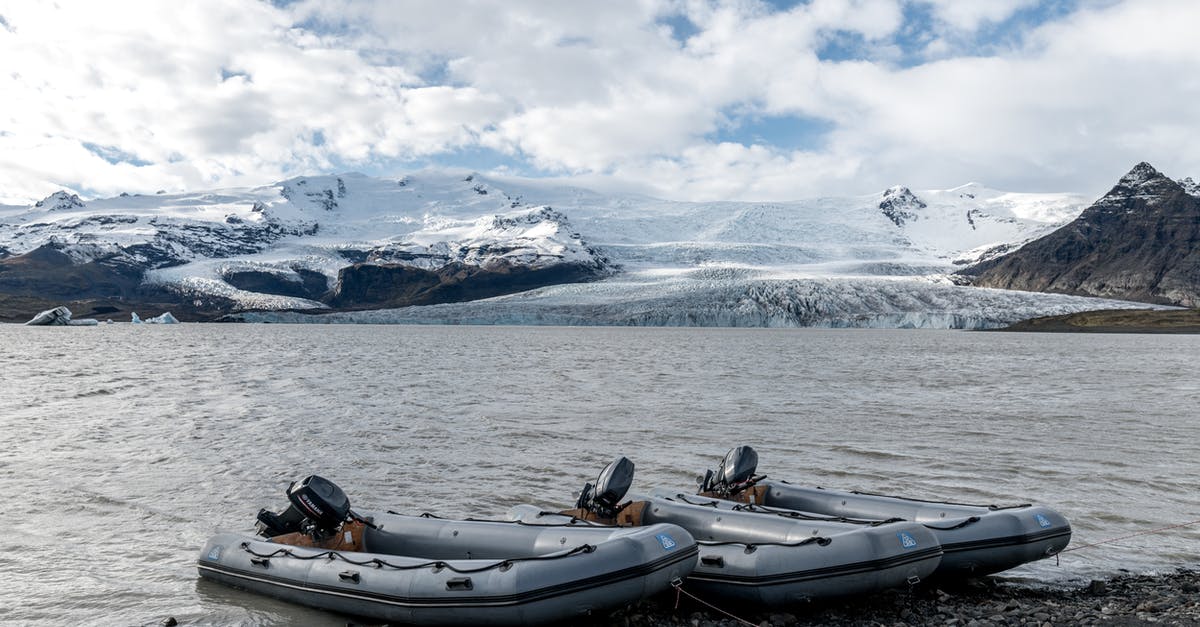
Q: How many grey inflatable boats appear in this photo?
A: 3